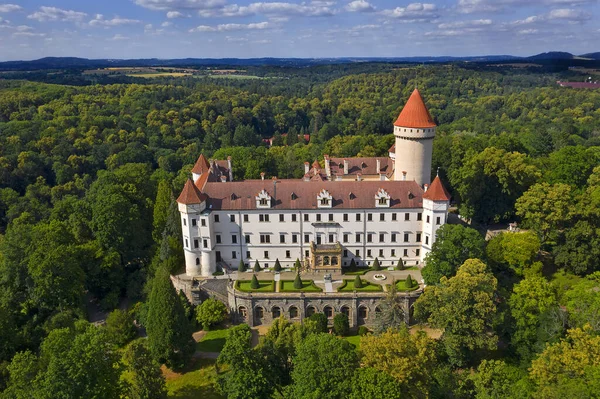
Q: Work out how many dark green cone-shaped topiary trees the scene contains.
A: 11